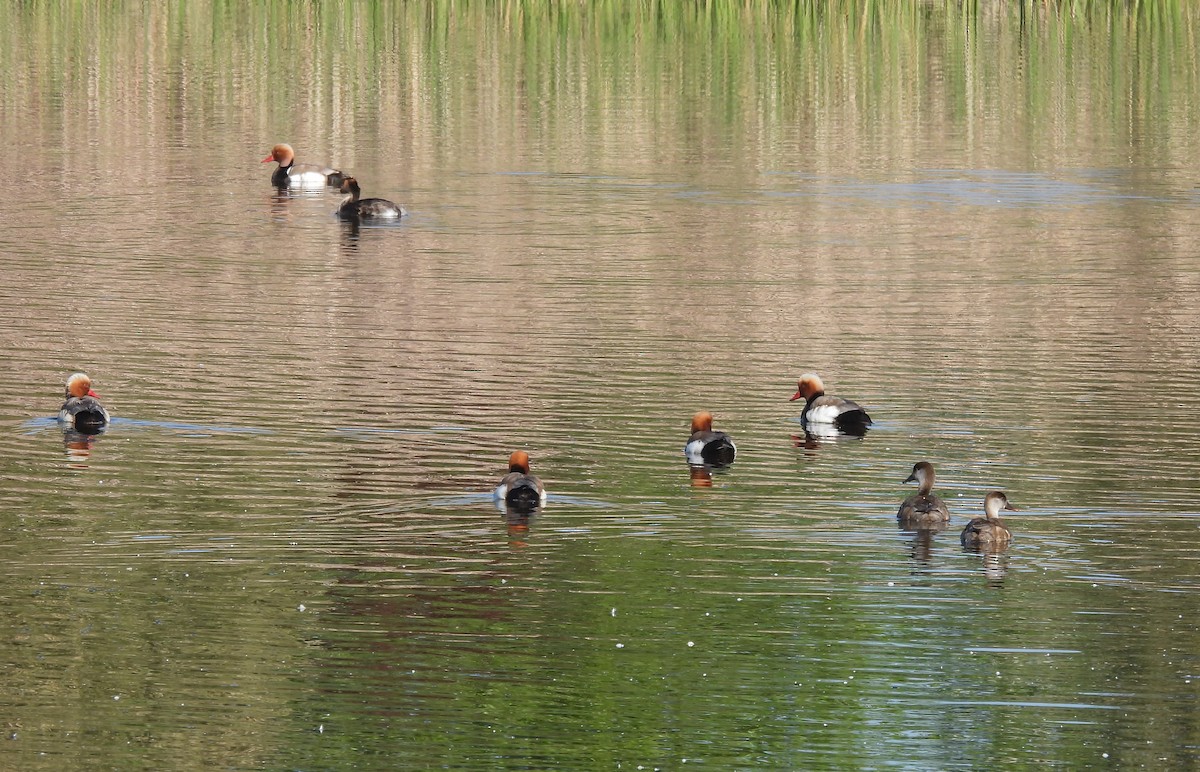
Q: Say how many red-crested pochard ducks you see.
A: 7